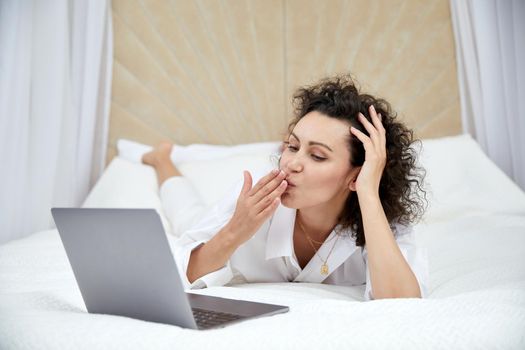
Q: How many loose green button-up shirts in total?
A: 0